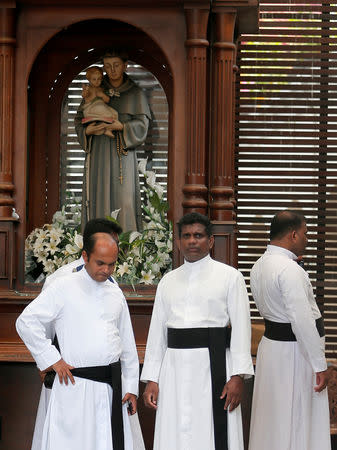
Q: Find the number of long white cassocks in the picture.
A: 4